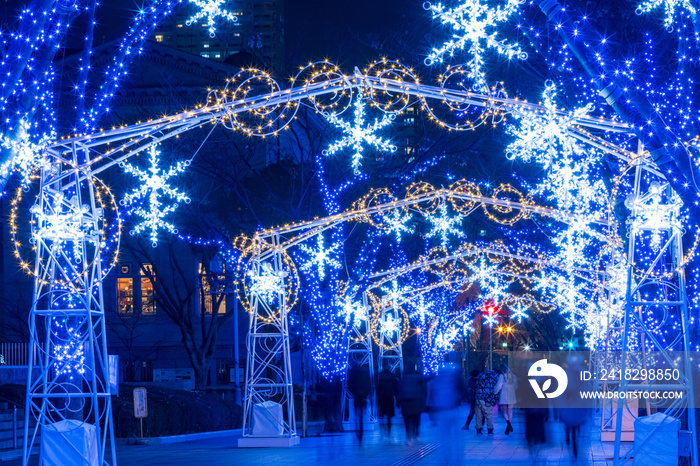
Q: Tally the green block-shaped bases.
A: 0